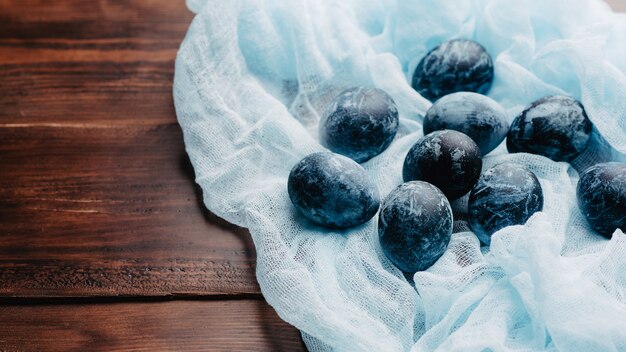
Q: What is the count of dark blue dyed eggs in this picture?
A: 9